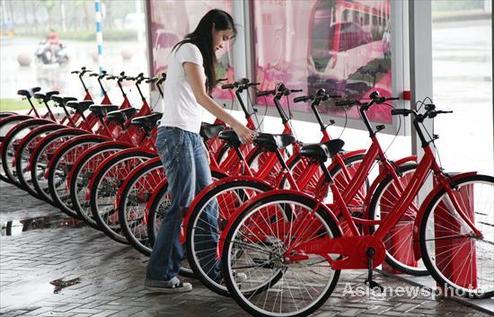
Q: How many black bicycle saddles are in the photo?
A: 11